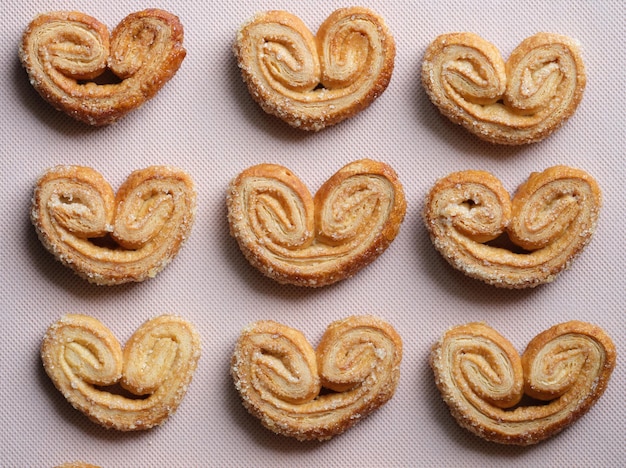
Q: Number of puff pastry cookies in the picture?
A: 9